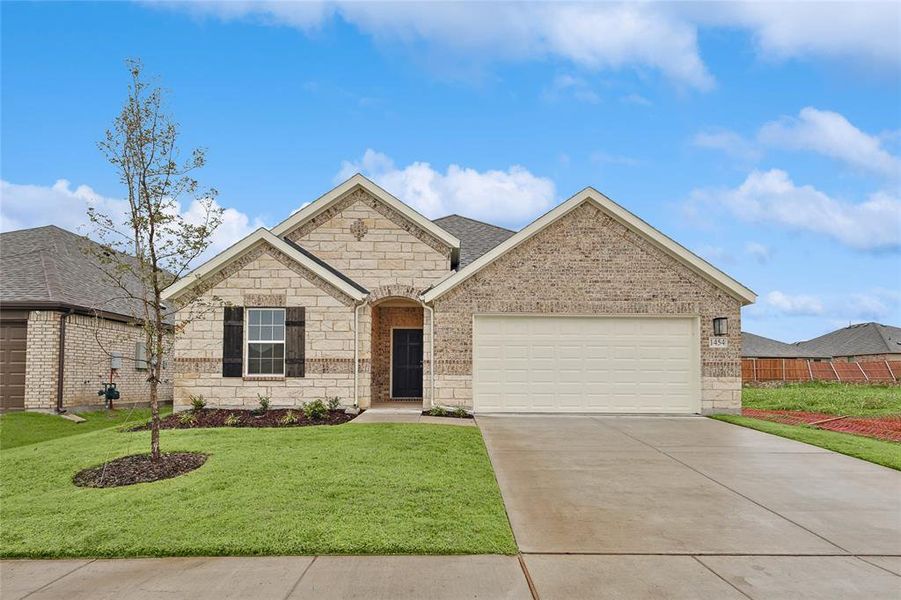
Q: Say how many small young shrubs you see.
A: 9